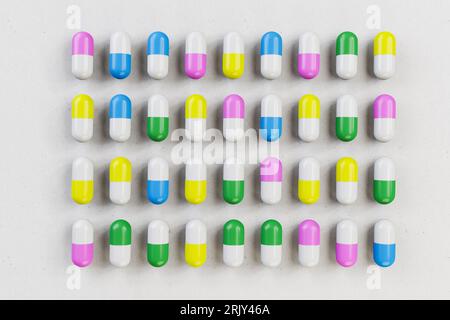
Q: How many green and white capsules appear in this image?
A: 9